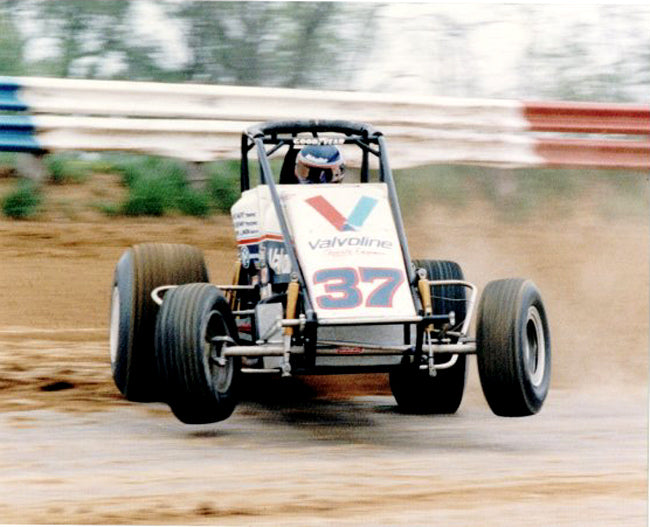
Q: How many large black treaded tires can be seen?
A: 4